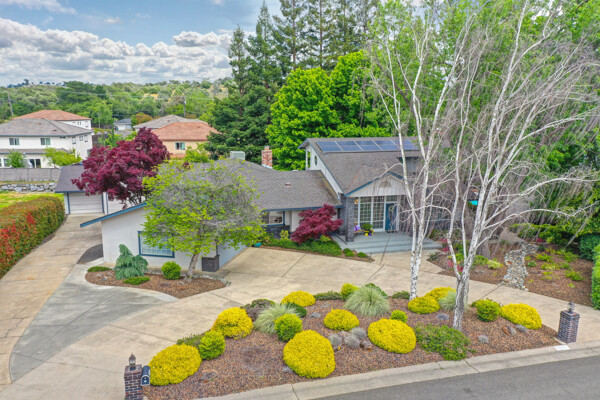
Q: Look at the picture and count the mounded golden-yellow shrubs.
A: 9